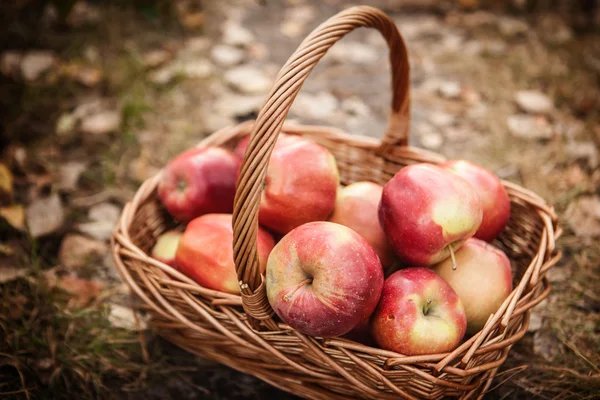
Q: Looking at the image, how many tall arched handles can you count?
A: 1